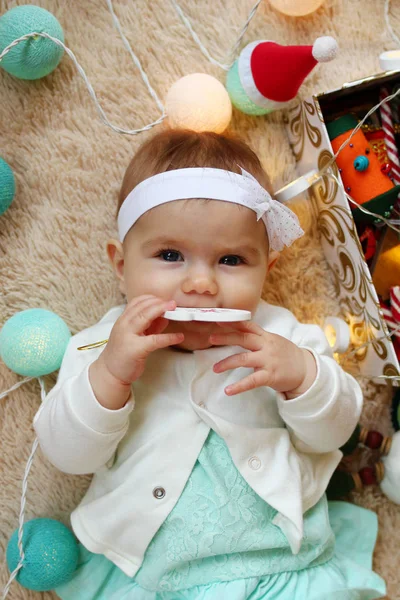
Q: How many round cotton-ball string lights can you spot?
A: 7